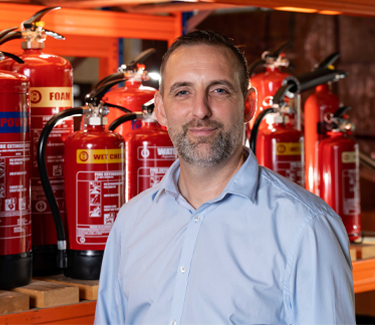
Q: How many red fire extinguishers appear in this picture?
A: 9